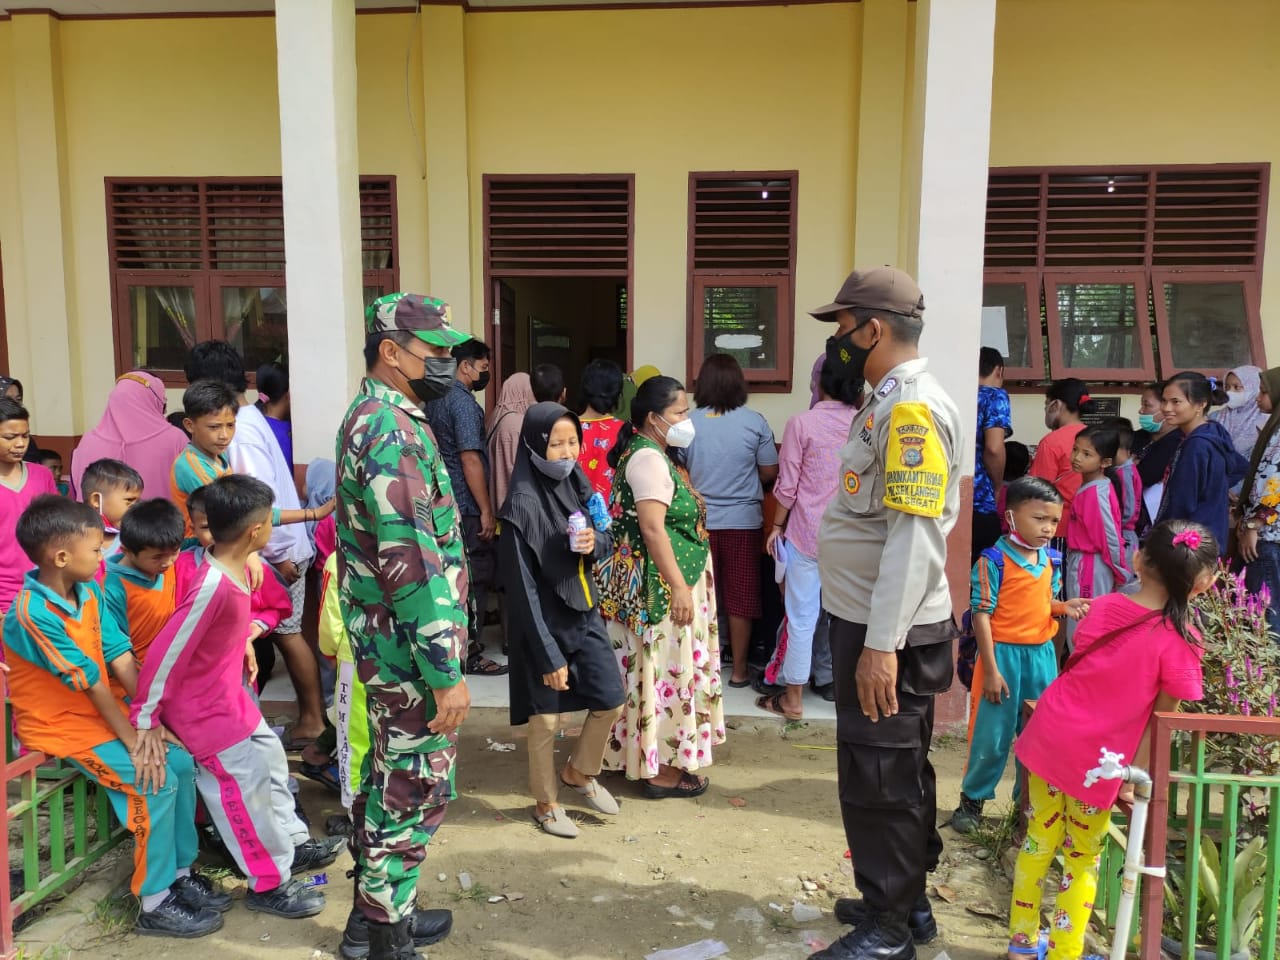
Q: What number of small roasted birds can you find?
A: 0